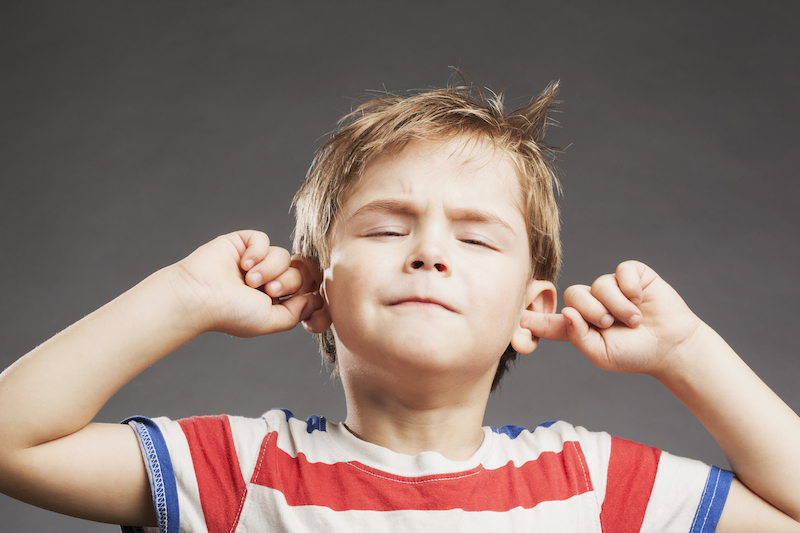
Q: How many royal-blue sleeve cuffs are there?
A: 2